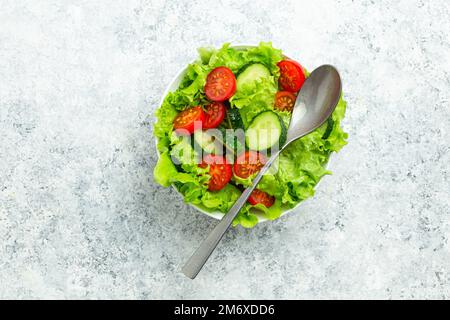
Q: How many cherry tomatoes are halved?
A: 8